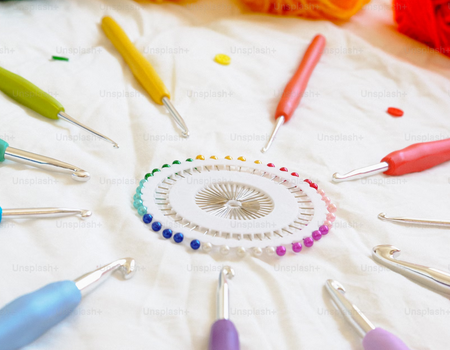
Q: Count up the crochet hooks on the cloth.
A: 11